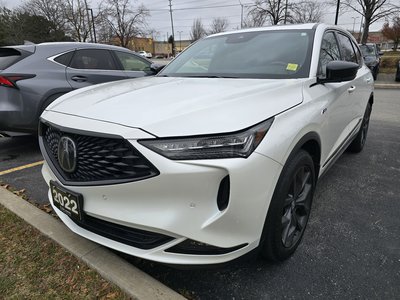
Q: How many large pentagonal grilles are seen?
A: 1